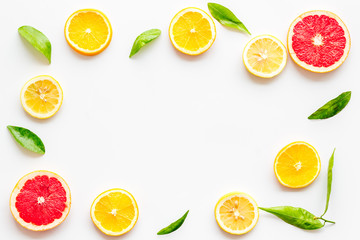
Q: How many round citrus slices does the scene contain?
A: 9